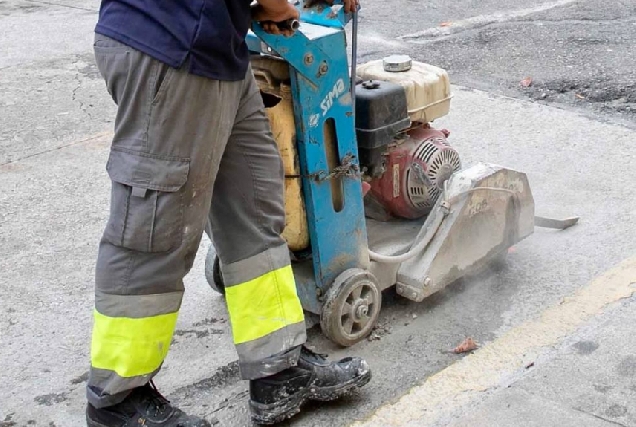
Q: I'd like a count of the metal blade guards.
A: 1